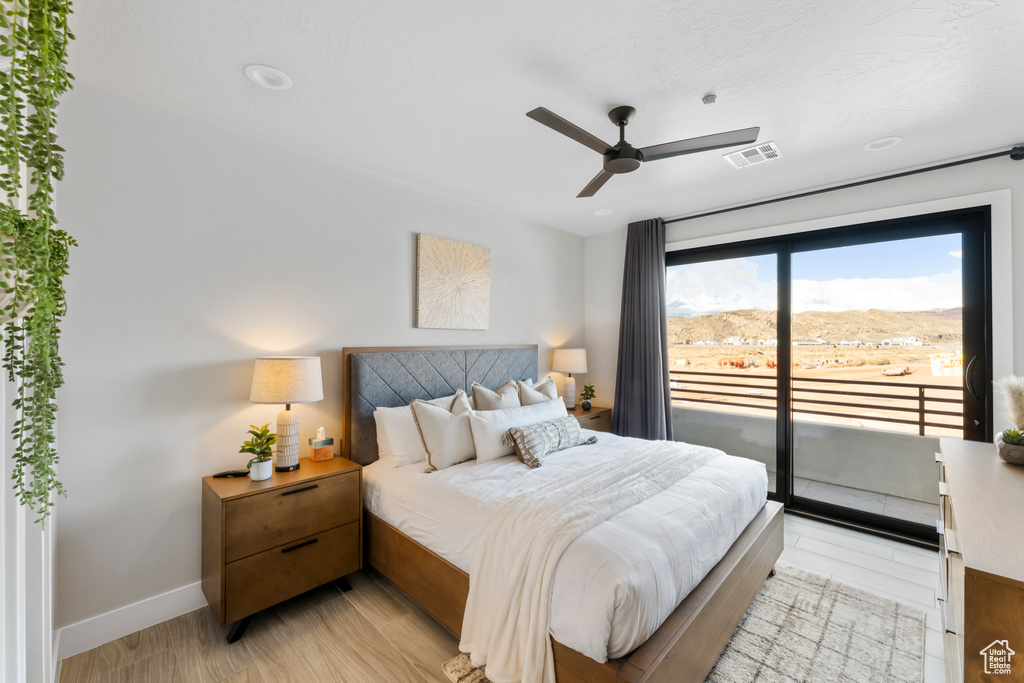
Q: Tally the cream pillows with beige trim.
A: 3